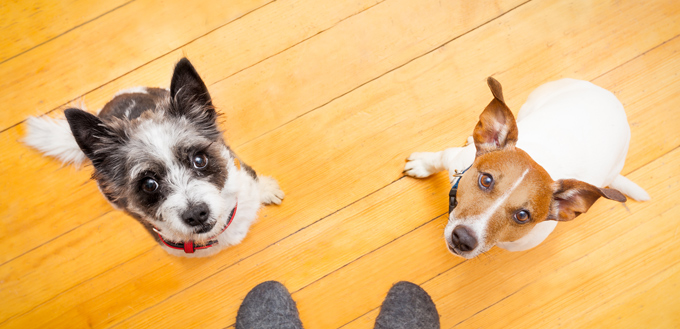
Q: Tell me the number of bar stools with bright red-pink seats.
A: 0